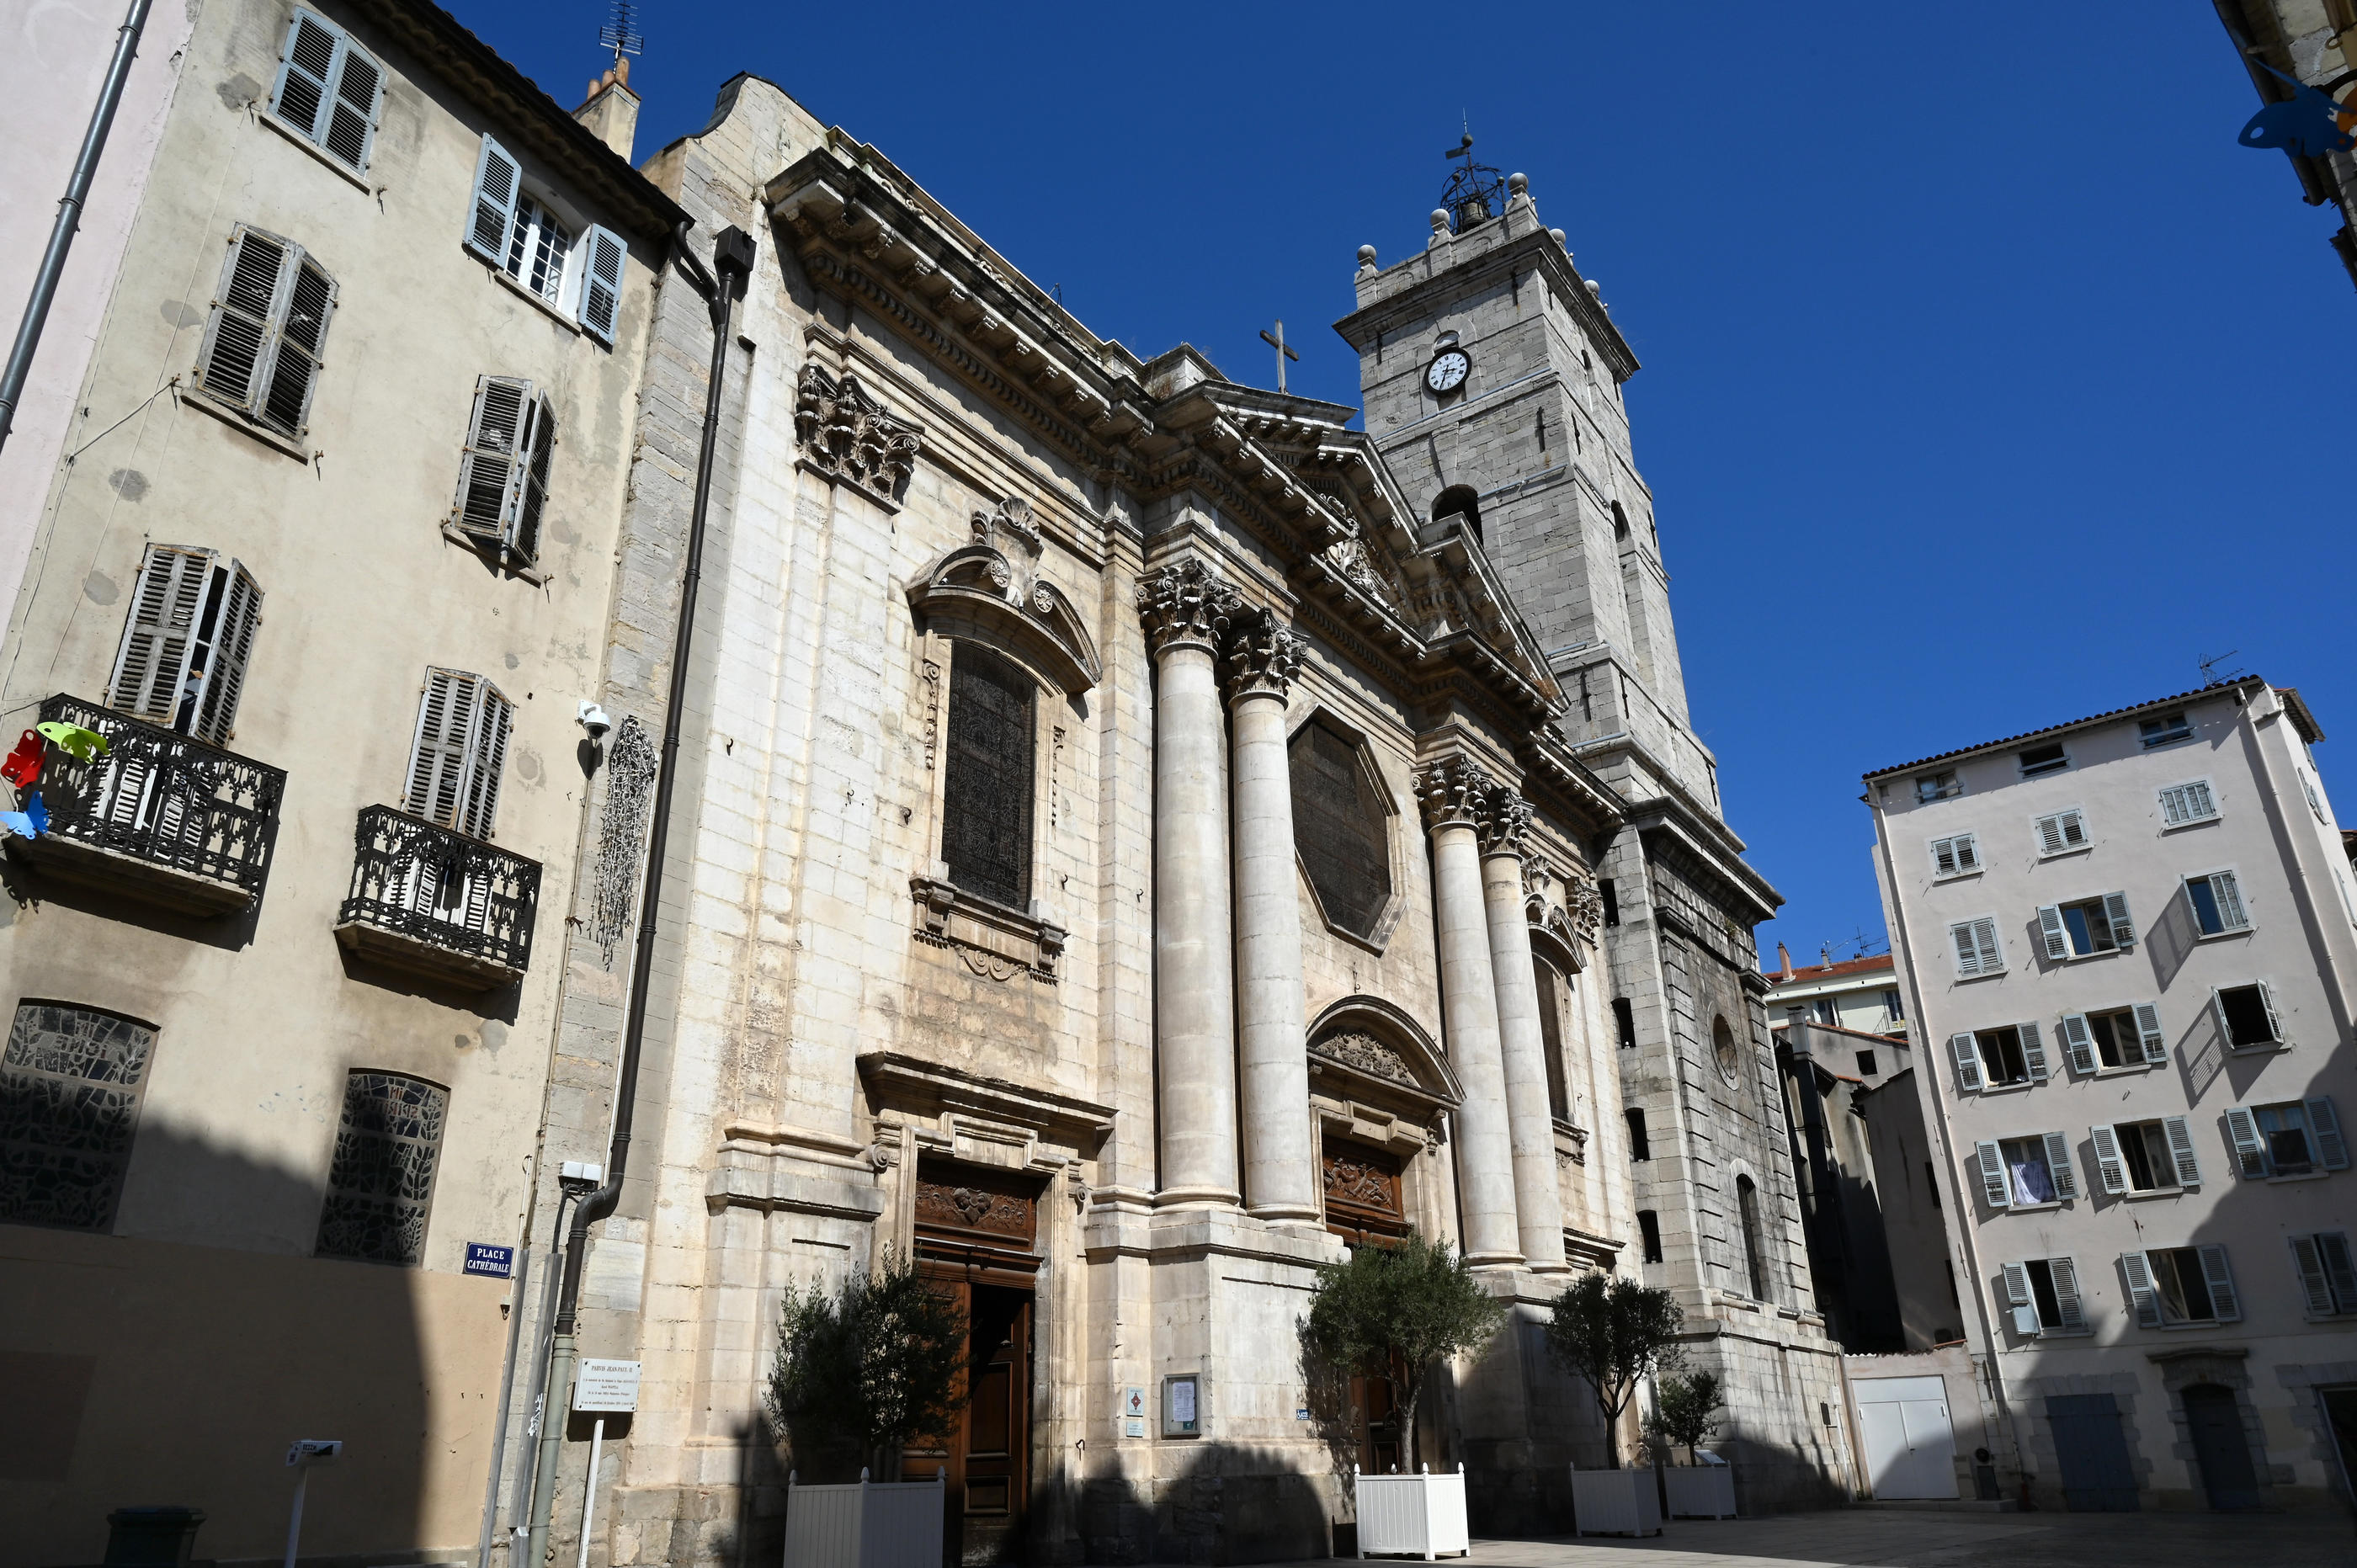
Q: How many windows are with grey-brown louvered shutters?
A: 4